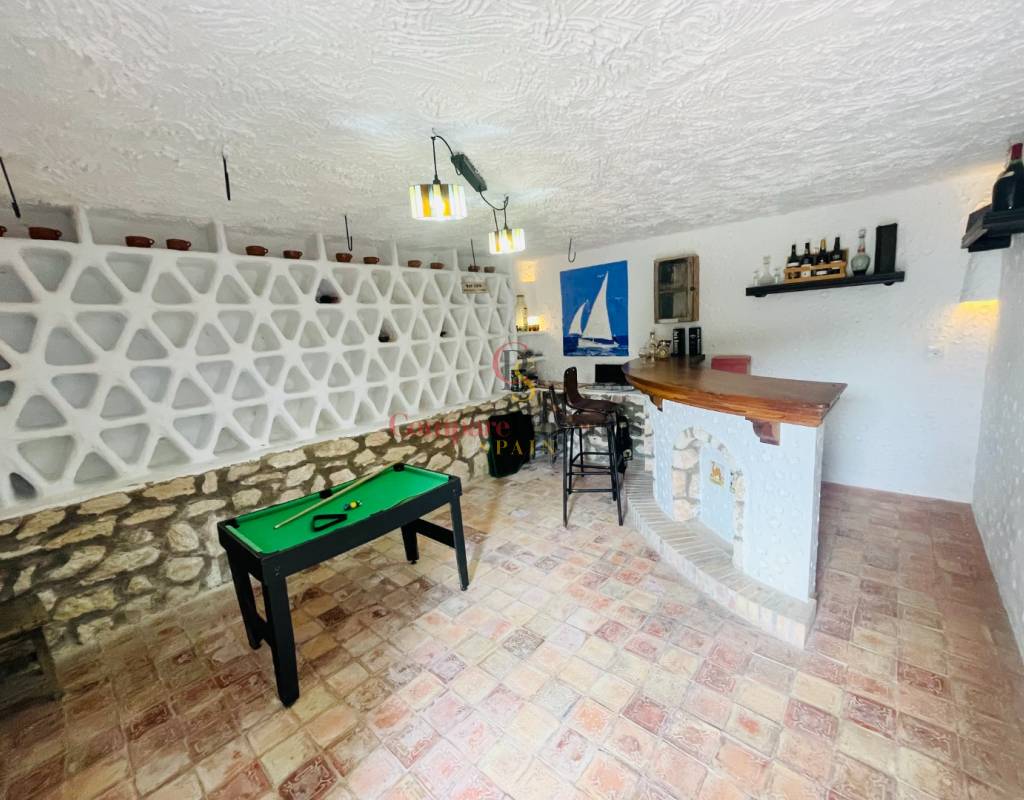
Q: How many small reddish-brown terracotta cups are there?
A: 12